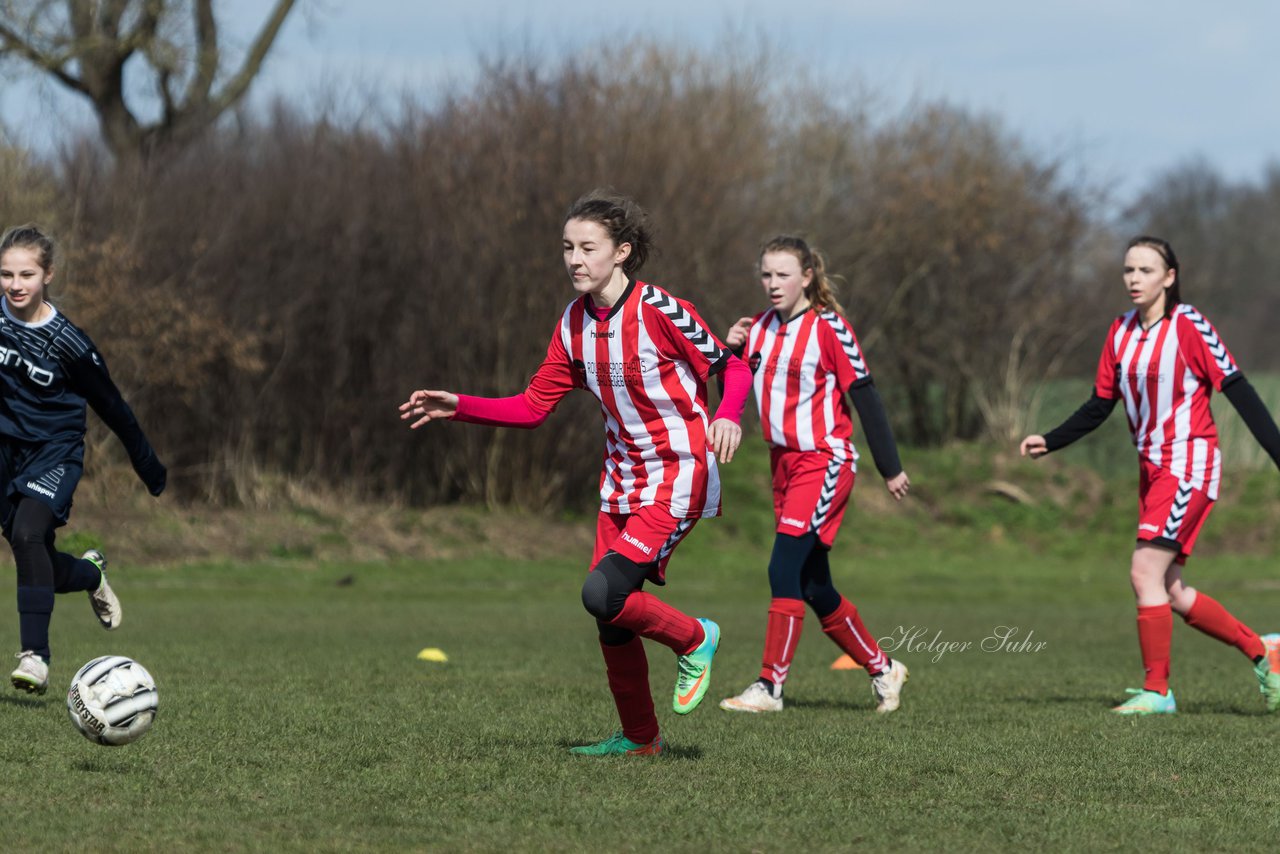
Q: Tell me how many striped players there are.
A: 3